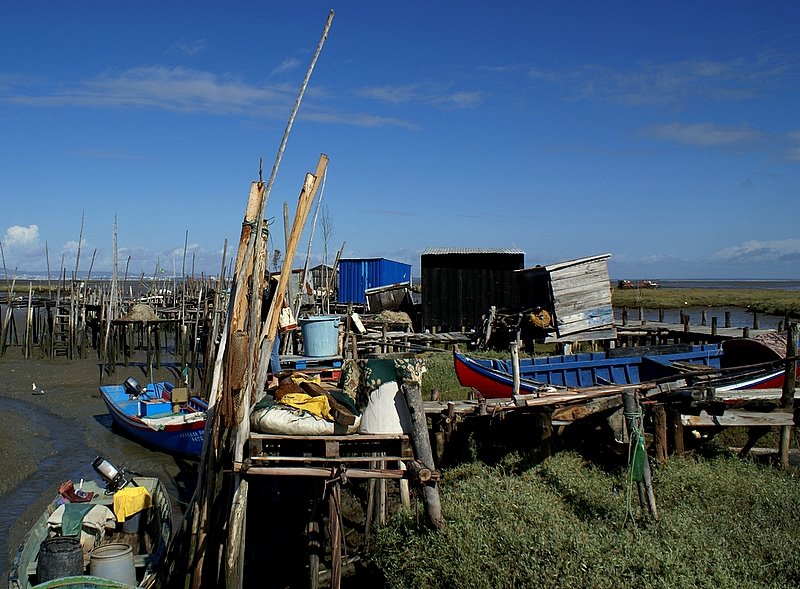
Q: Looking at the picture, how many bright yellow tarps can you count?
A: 2